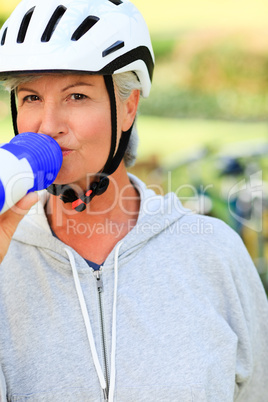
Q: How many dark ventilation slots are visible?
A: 6